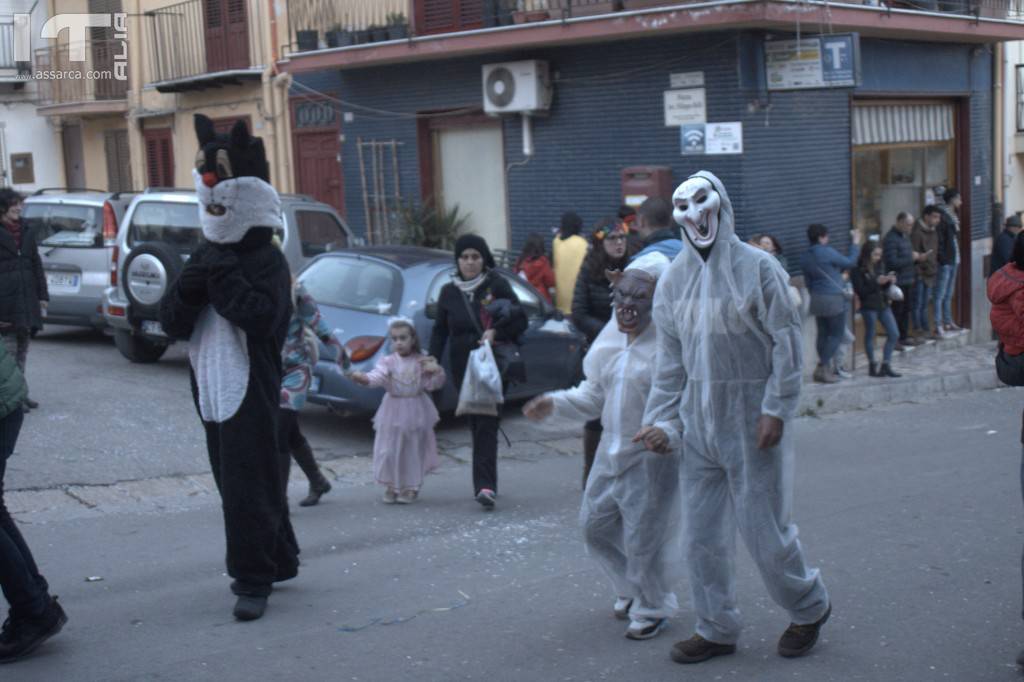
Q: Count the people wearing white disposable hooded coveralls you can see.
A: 2